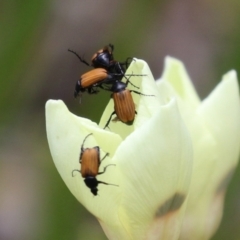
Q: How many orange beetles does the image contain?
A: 4